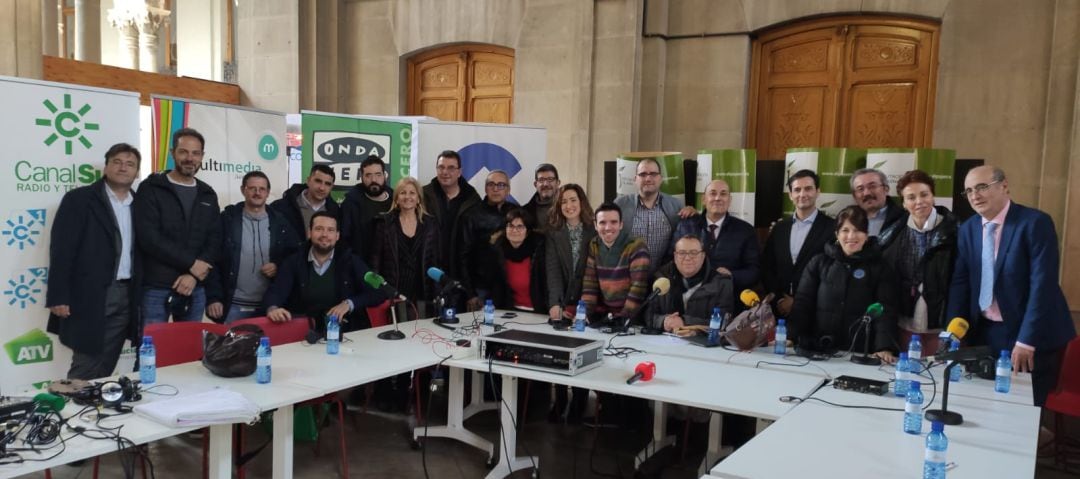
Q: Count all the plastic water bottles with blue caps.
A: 13